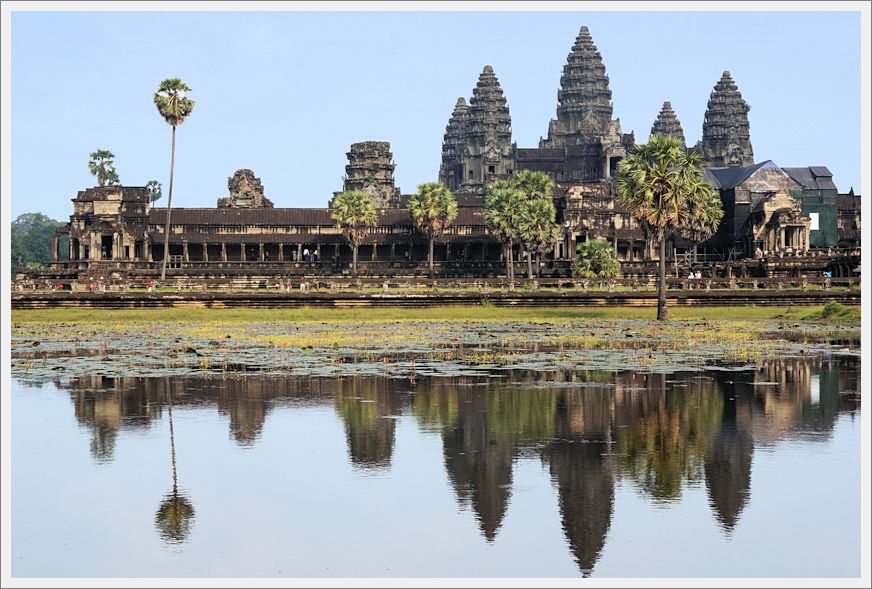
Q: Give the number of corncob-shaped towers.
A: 5